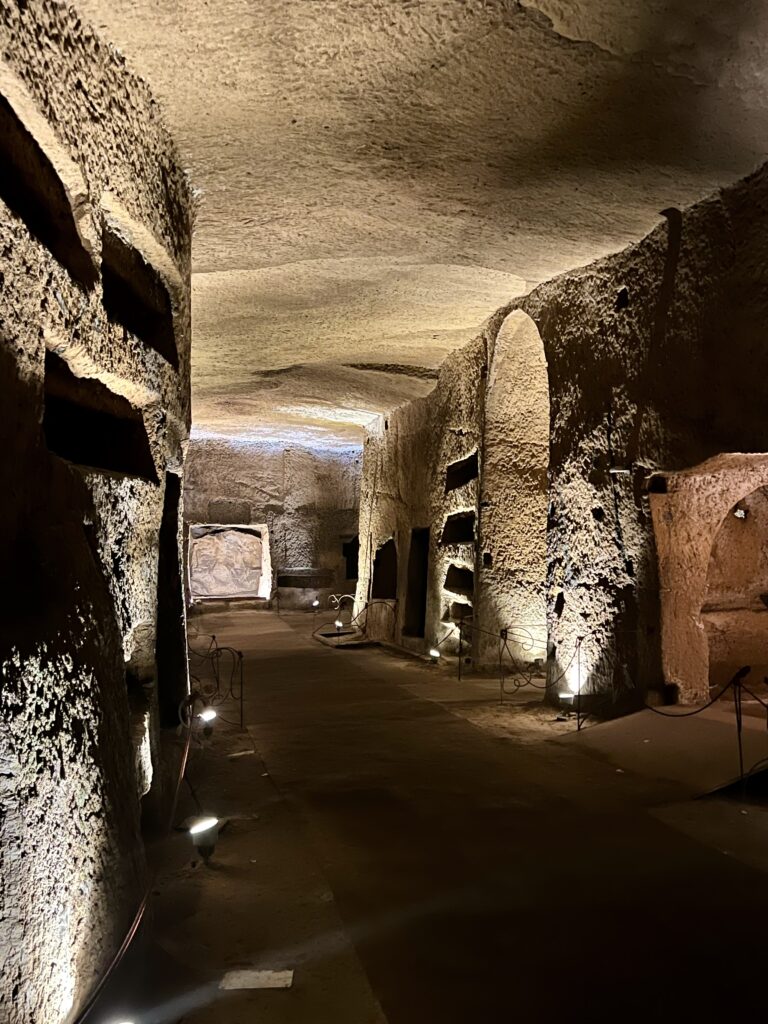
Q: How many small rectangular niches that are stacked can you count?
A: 4